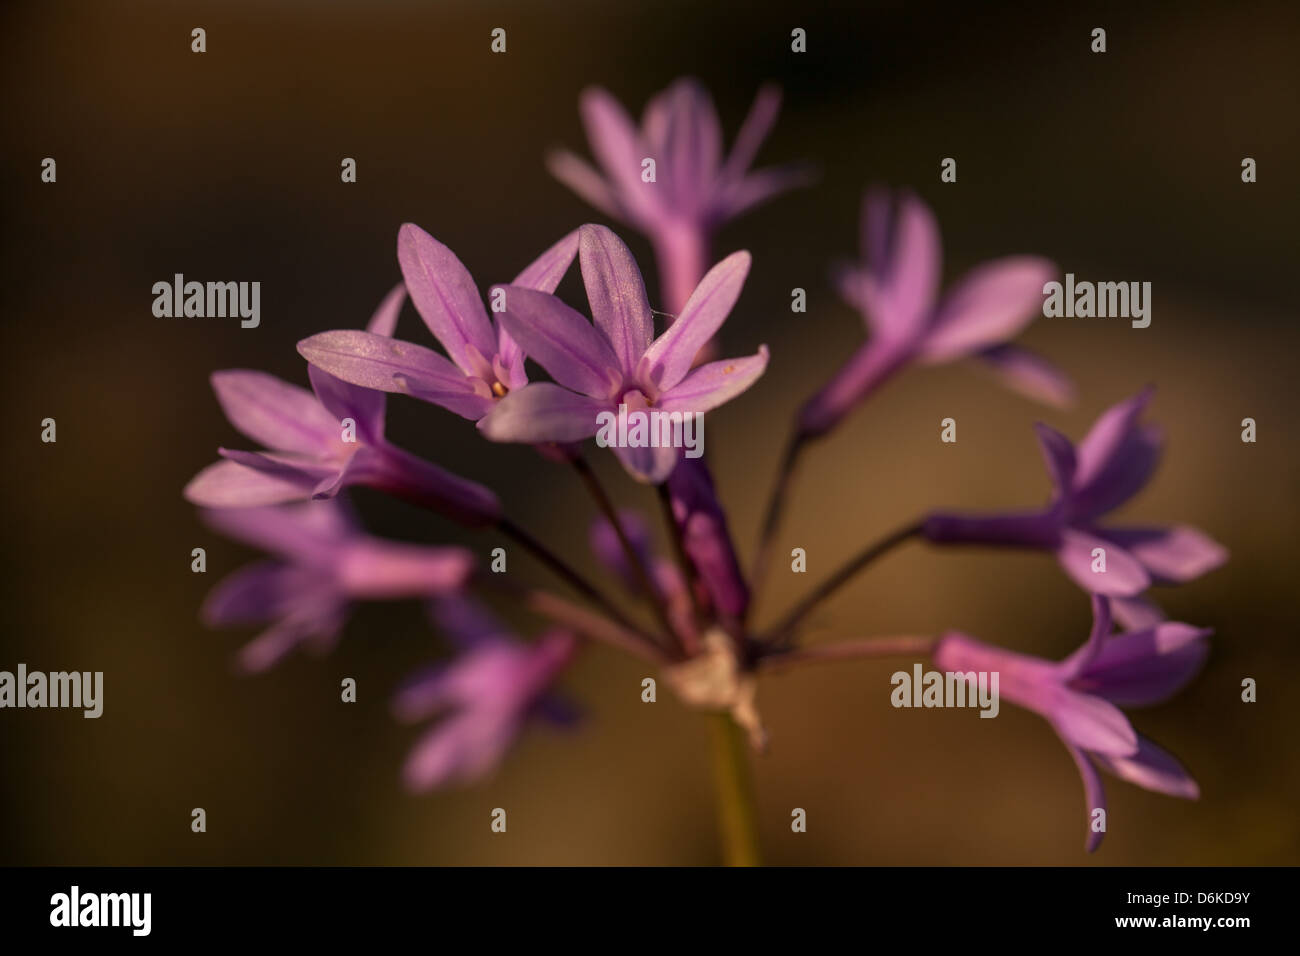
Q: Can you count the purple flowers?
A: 9